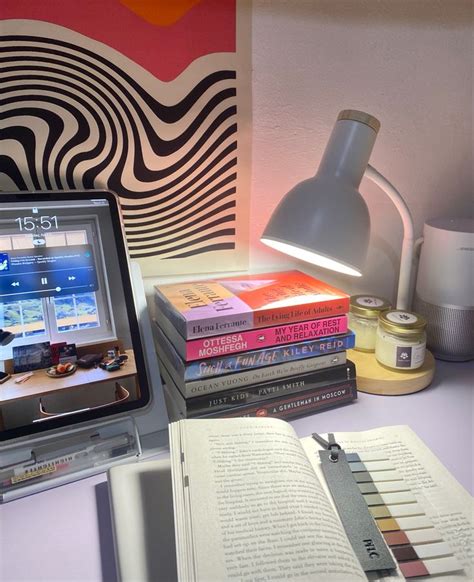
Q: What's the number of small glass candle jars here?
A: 2